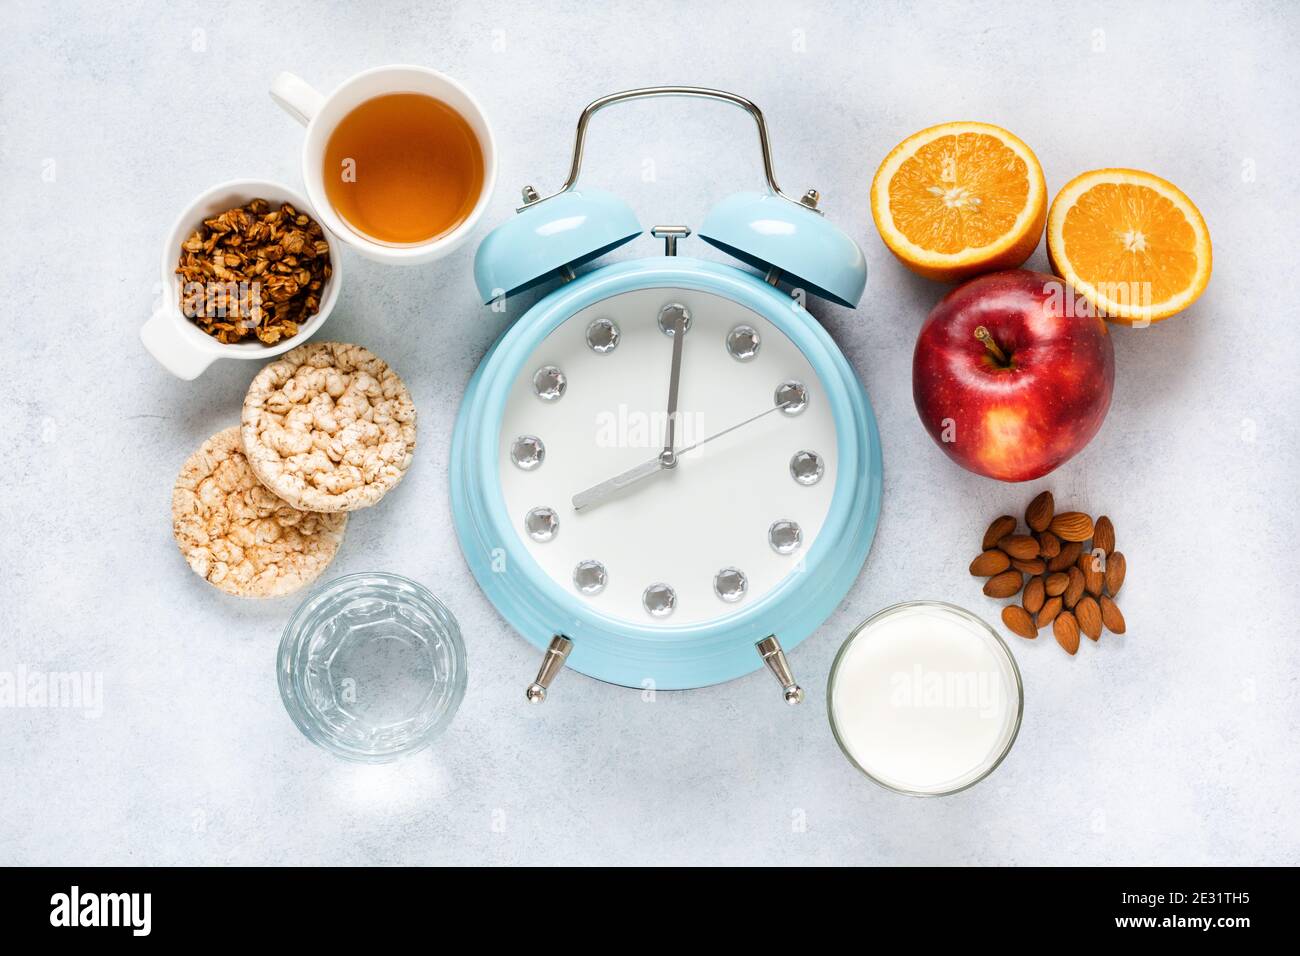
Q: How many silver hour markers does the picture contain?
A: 12